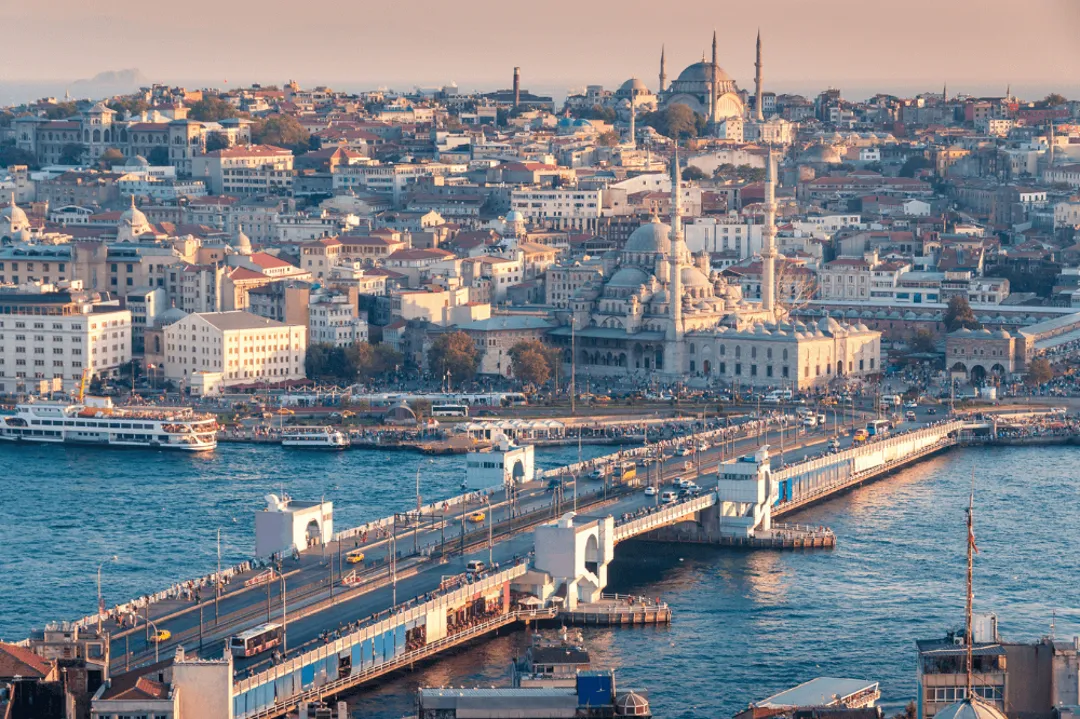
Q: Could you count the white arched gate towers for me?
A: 4